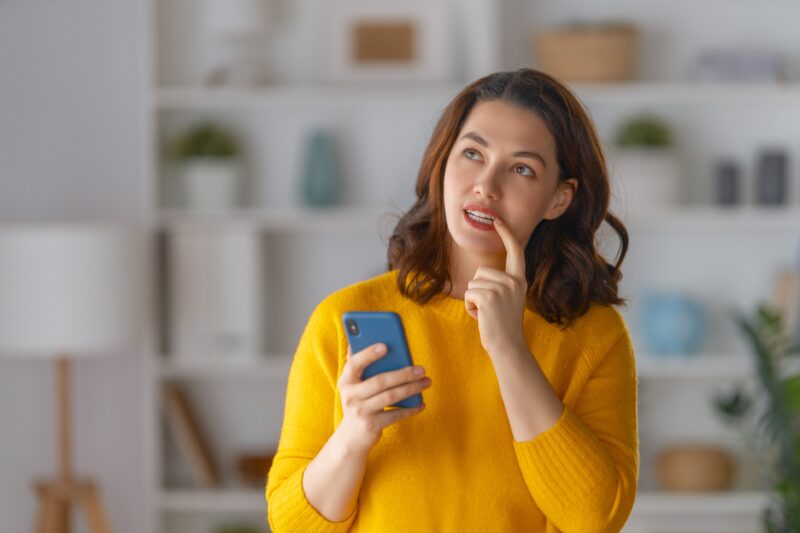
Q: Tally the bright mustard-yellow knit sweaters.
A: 1